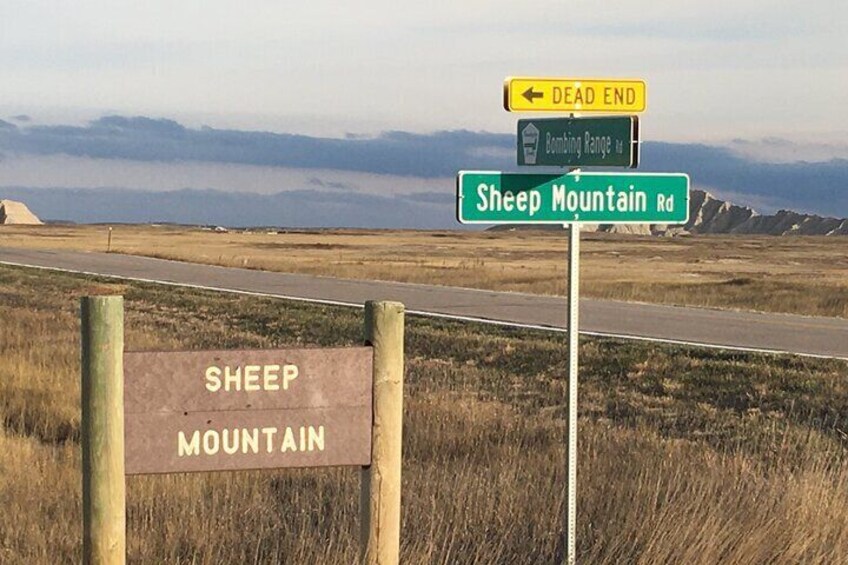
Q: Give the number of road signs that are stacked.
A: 3